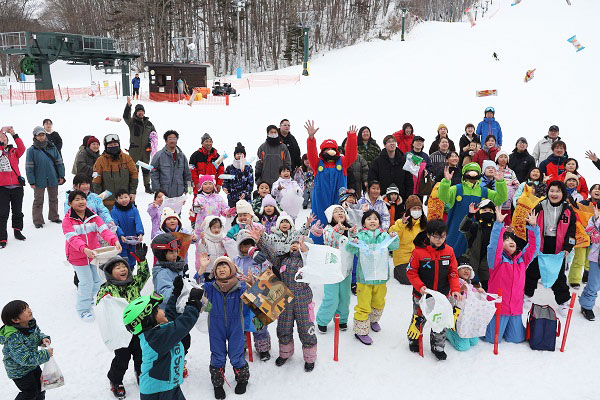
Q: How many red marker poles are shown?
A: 5